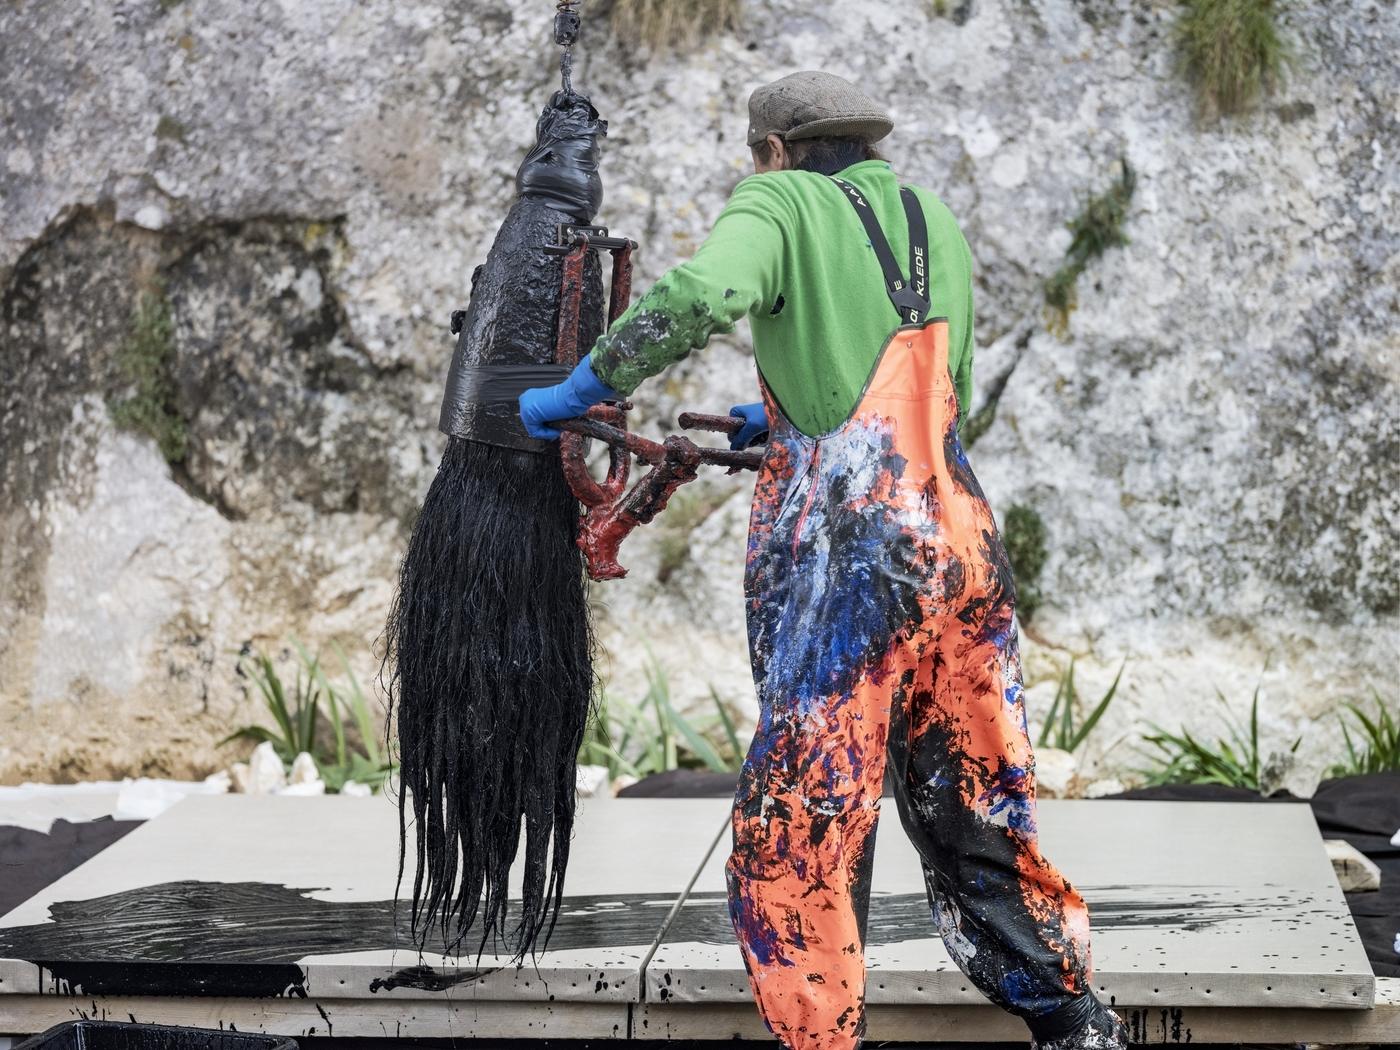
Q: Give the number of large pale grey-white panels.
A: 2